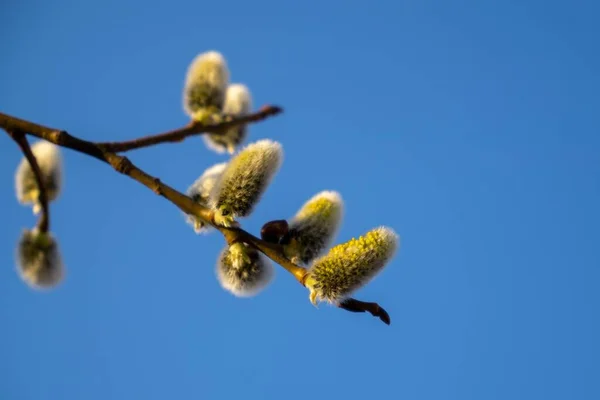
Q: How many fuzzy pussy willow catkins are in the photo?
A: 9